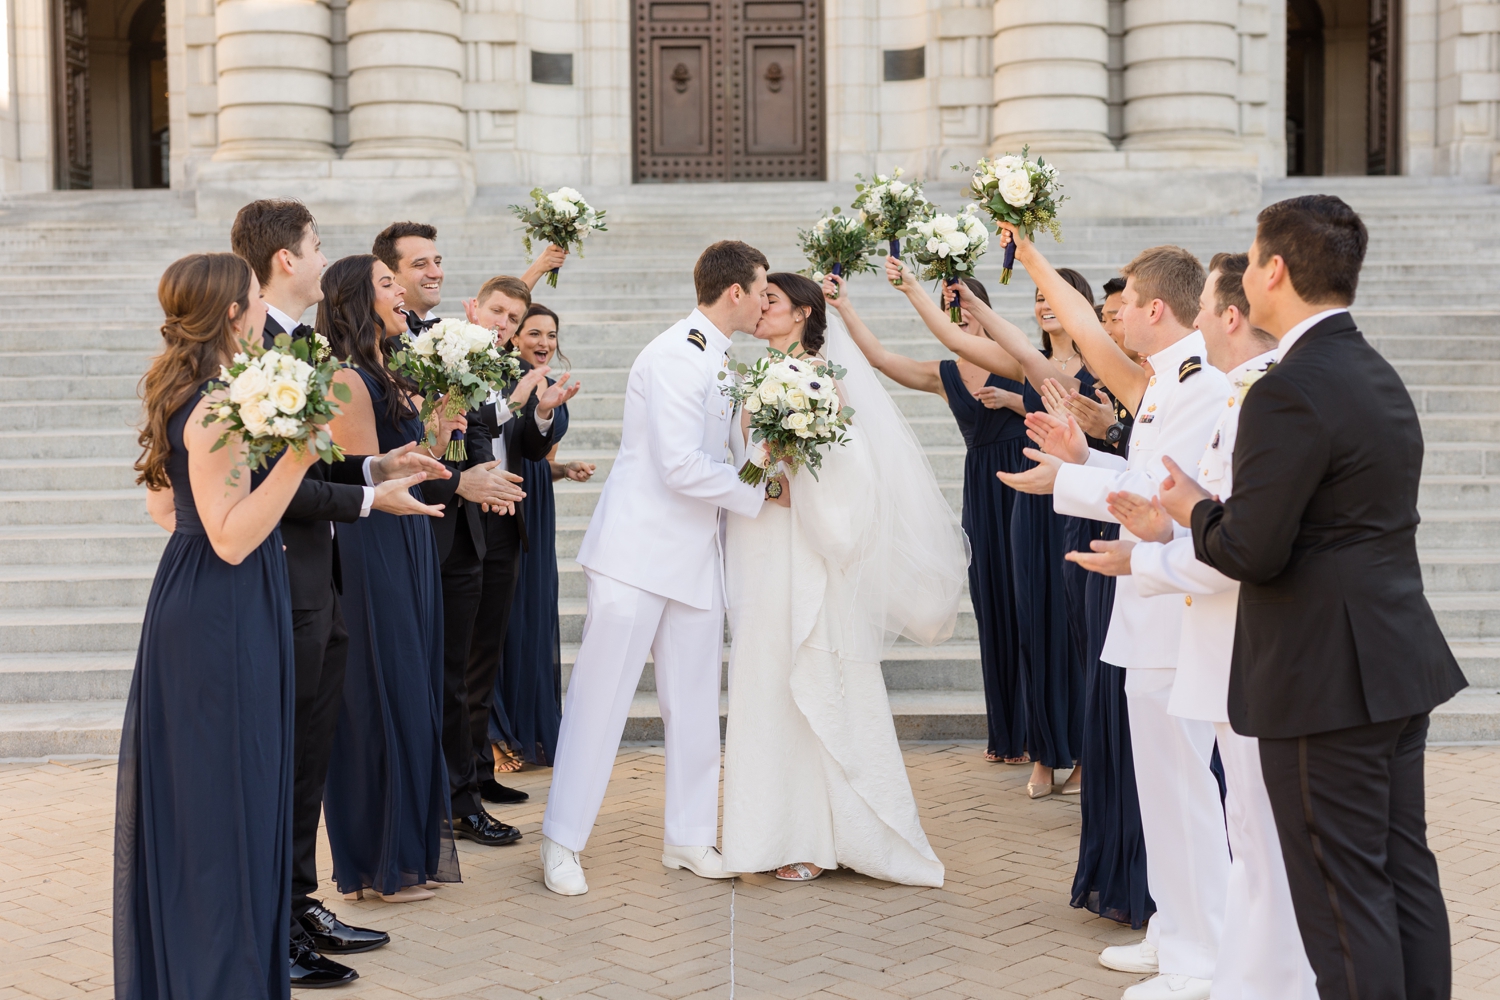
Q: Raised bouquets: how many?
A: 5